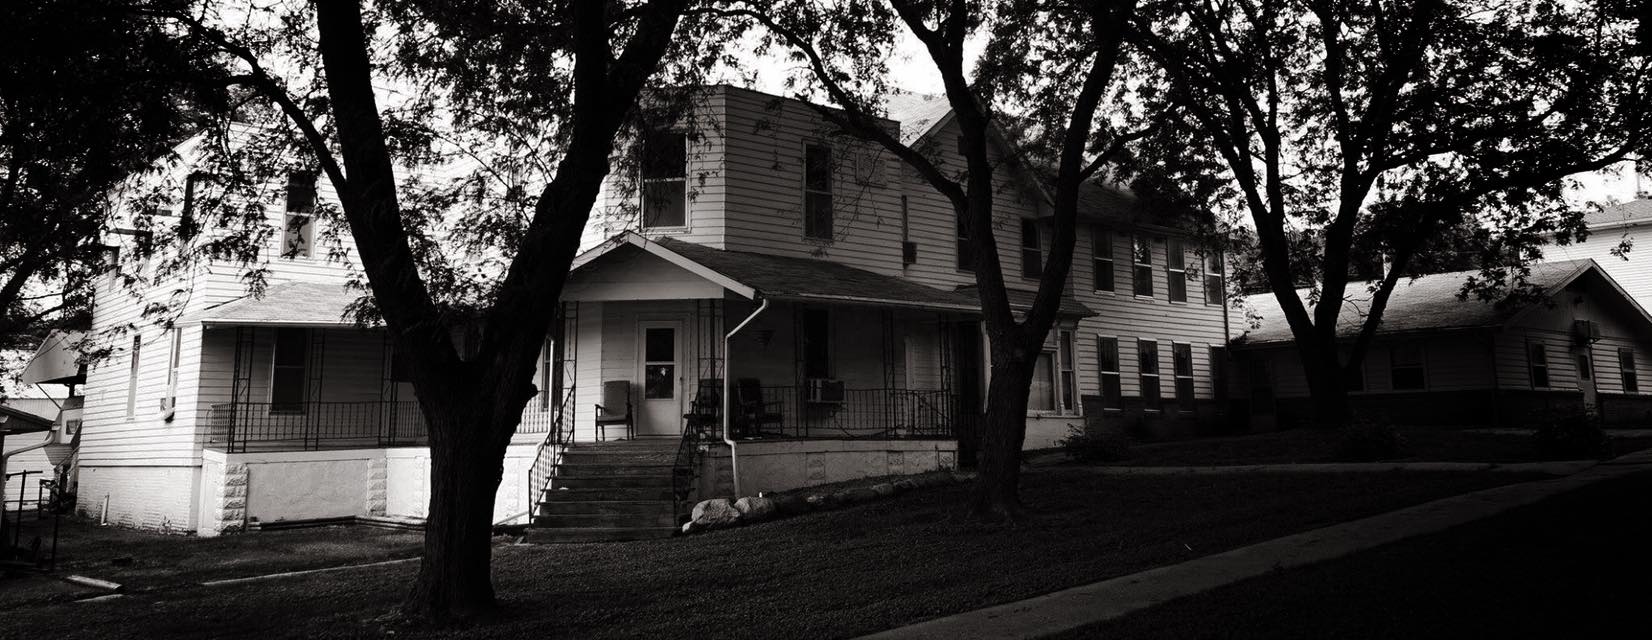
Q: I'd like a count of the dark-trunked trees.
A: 3